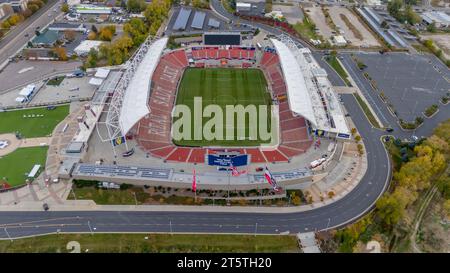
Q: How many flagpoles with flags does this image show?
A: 3